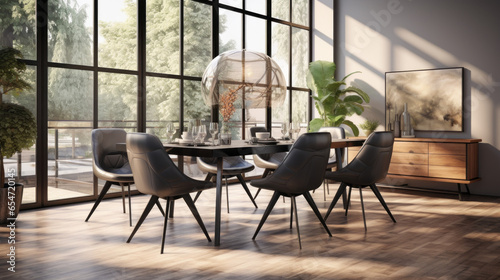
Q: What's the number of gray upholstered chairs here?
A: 7